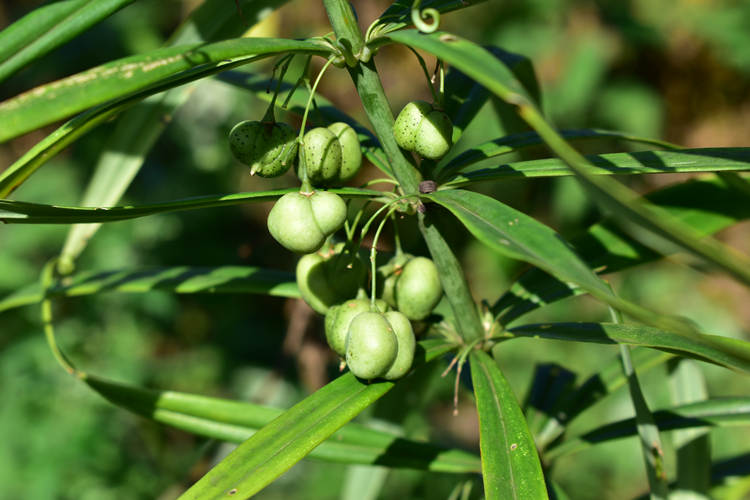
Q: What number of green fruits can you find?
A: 8